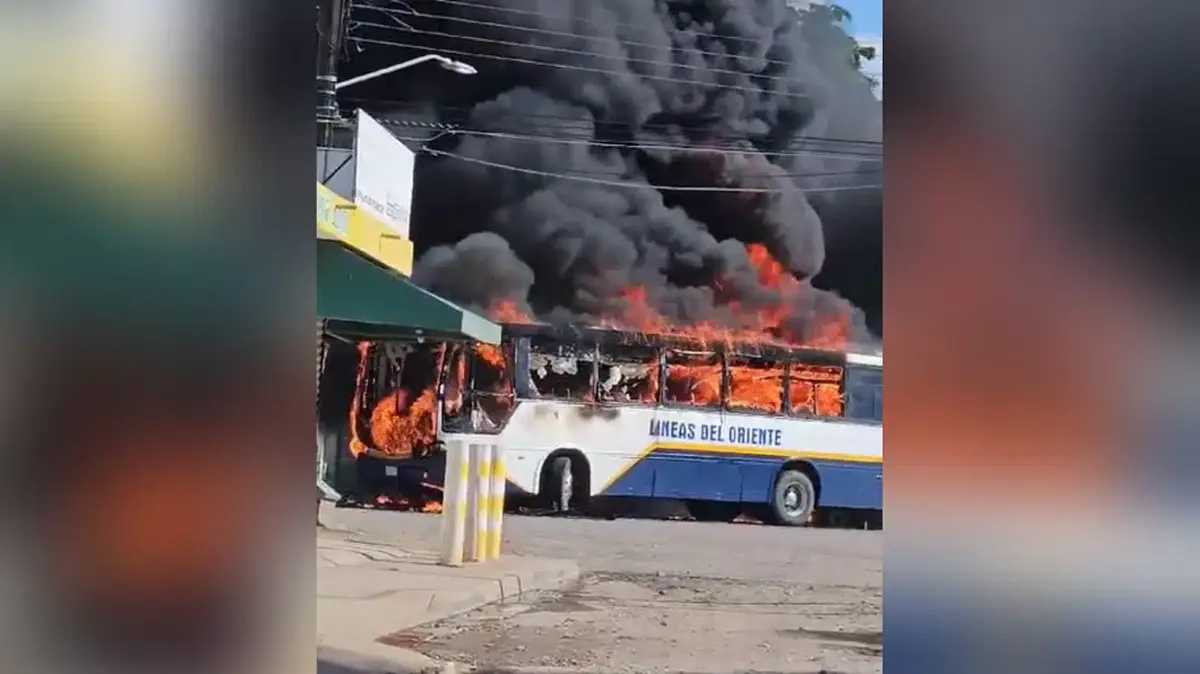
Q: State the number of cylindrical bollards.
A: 3